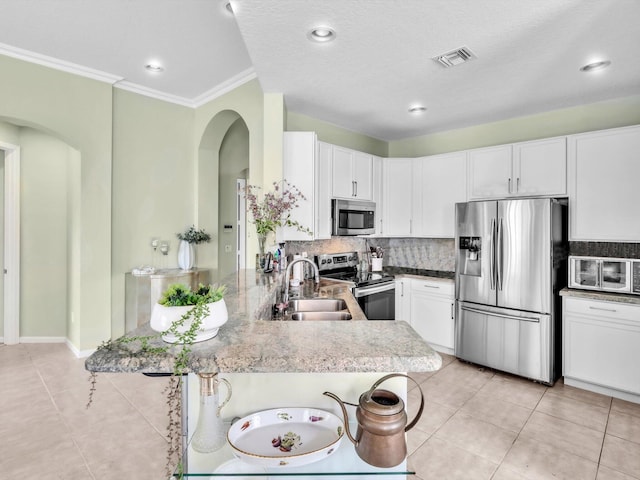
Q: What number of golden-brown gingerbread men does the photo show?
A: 0